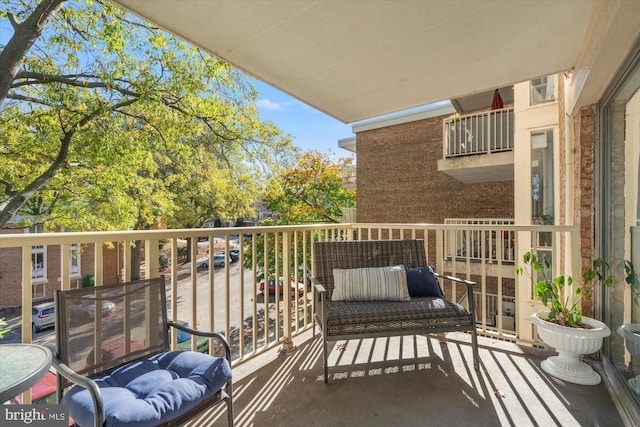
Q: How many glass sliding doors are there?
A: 1